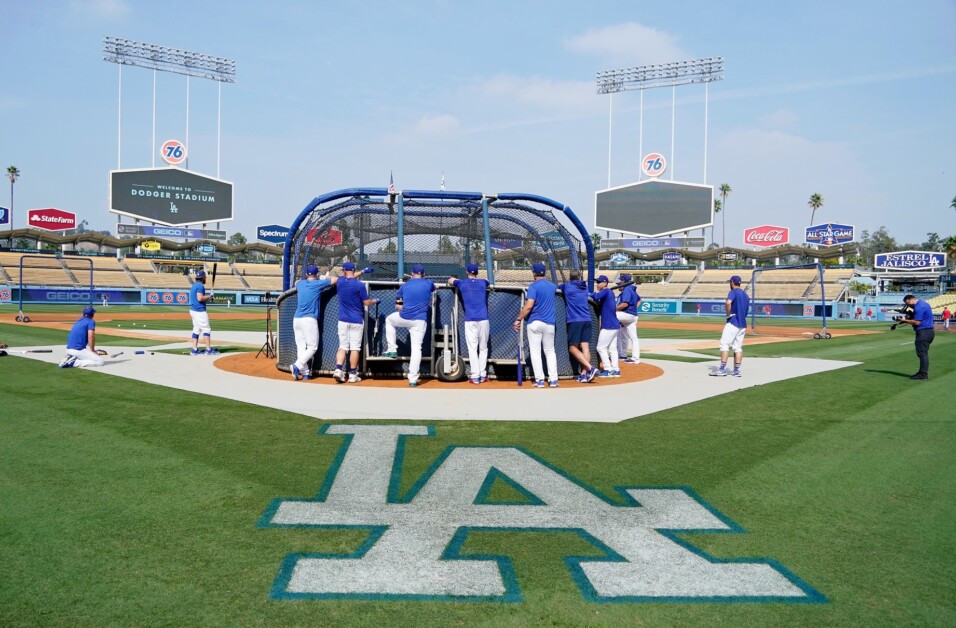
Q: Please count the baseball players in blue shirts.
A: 11